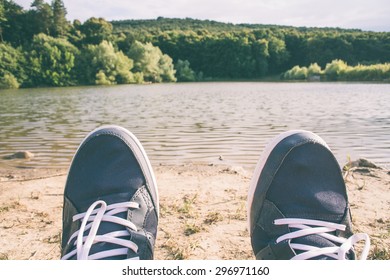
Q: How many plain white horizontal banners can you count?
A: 1